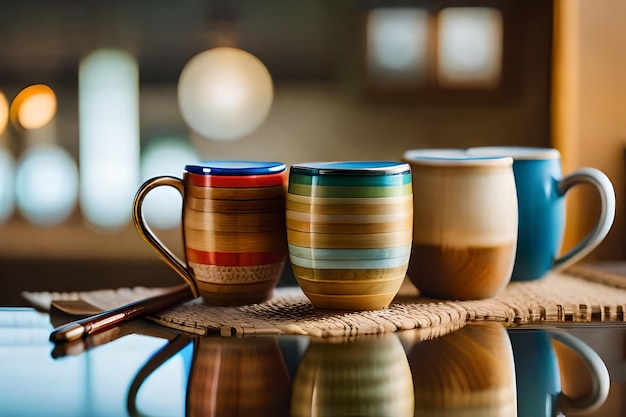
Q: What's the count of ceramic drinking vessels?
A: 4